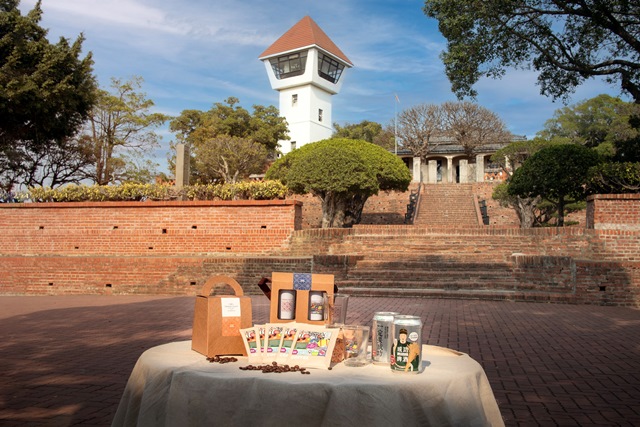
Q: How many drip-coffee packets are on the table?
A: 5